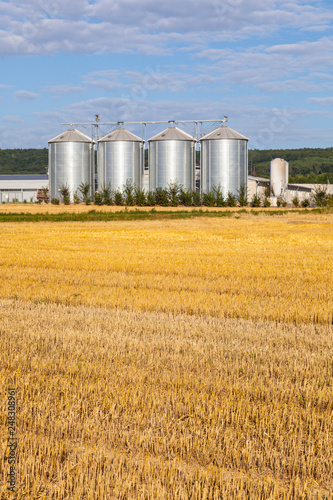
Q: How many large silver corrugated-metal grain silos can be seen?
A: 4